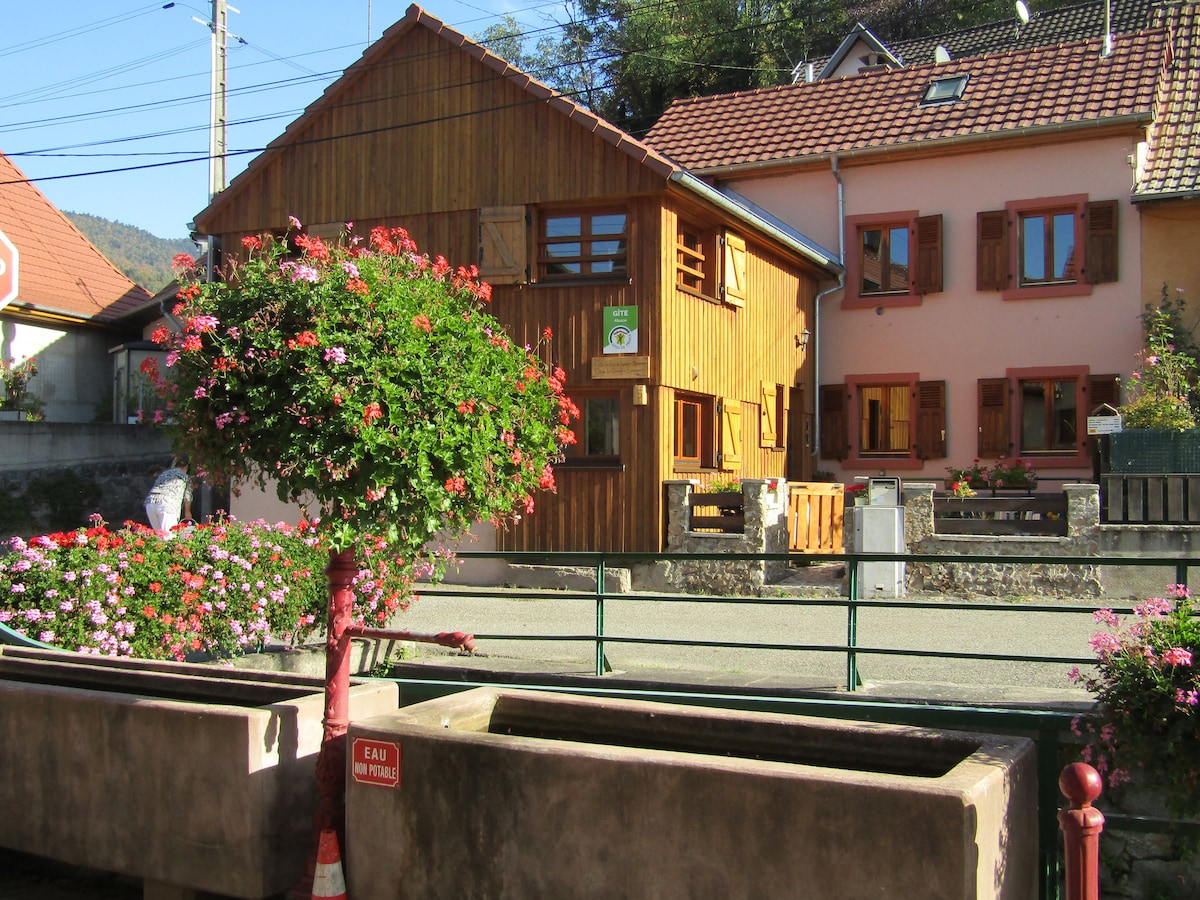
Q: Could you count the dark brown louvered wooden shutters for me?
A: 7